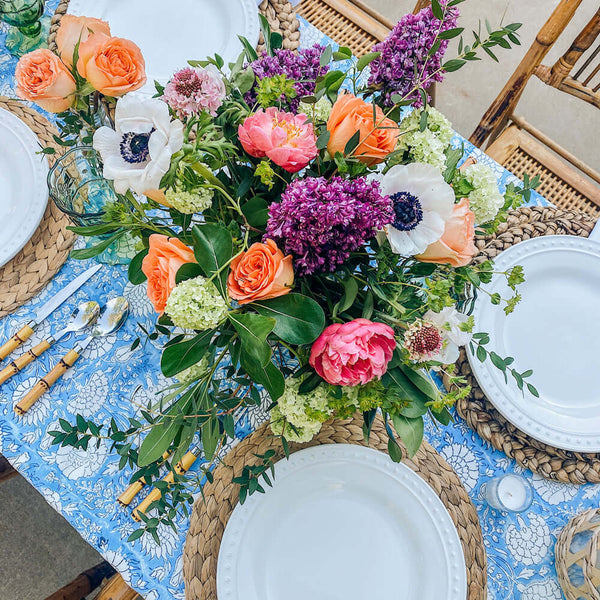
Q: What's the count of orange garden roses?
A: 7